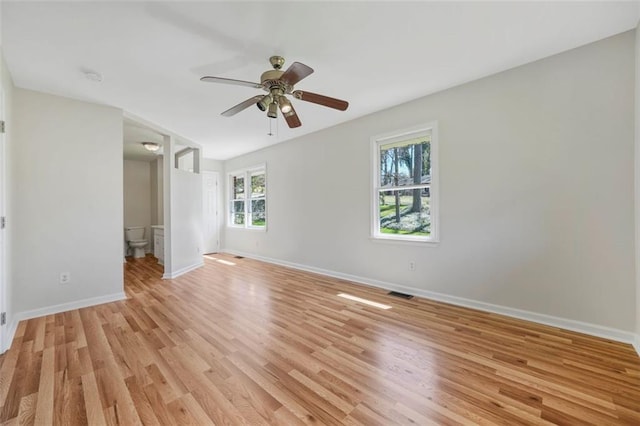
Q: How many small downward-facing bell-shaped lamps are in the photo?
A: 3